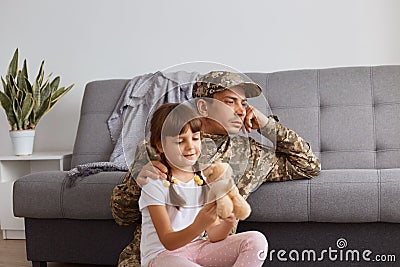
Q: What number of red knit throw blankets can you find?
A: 0